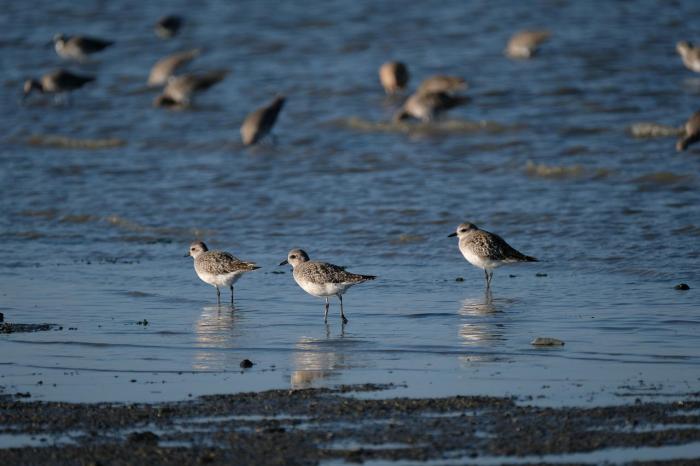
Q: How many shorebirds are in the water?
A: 15